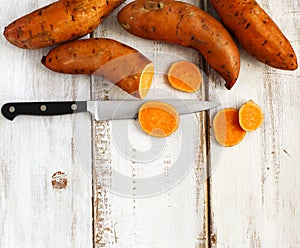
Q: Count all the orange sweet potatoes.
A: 4